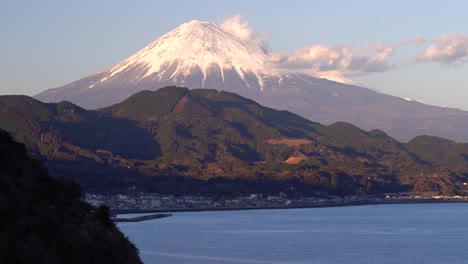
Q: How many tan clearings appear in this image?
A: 2